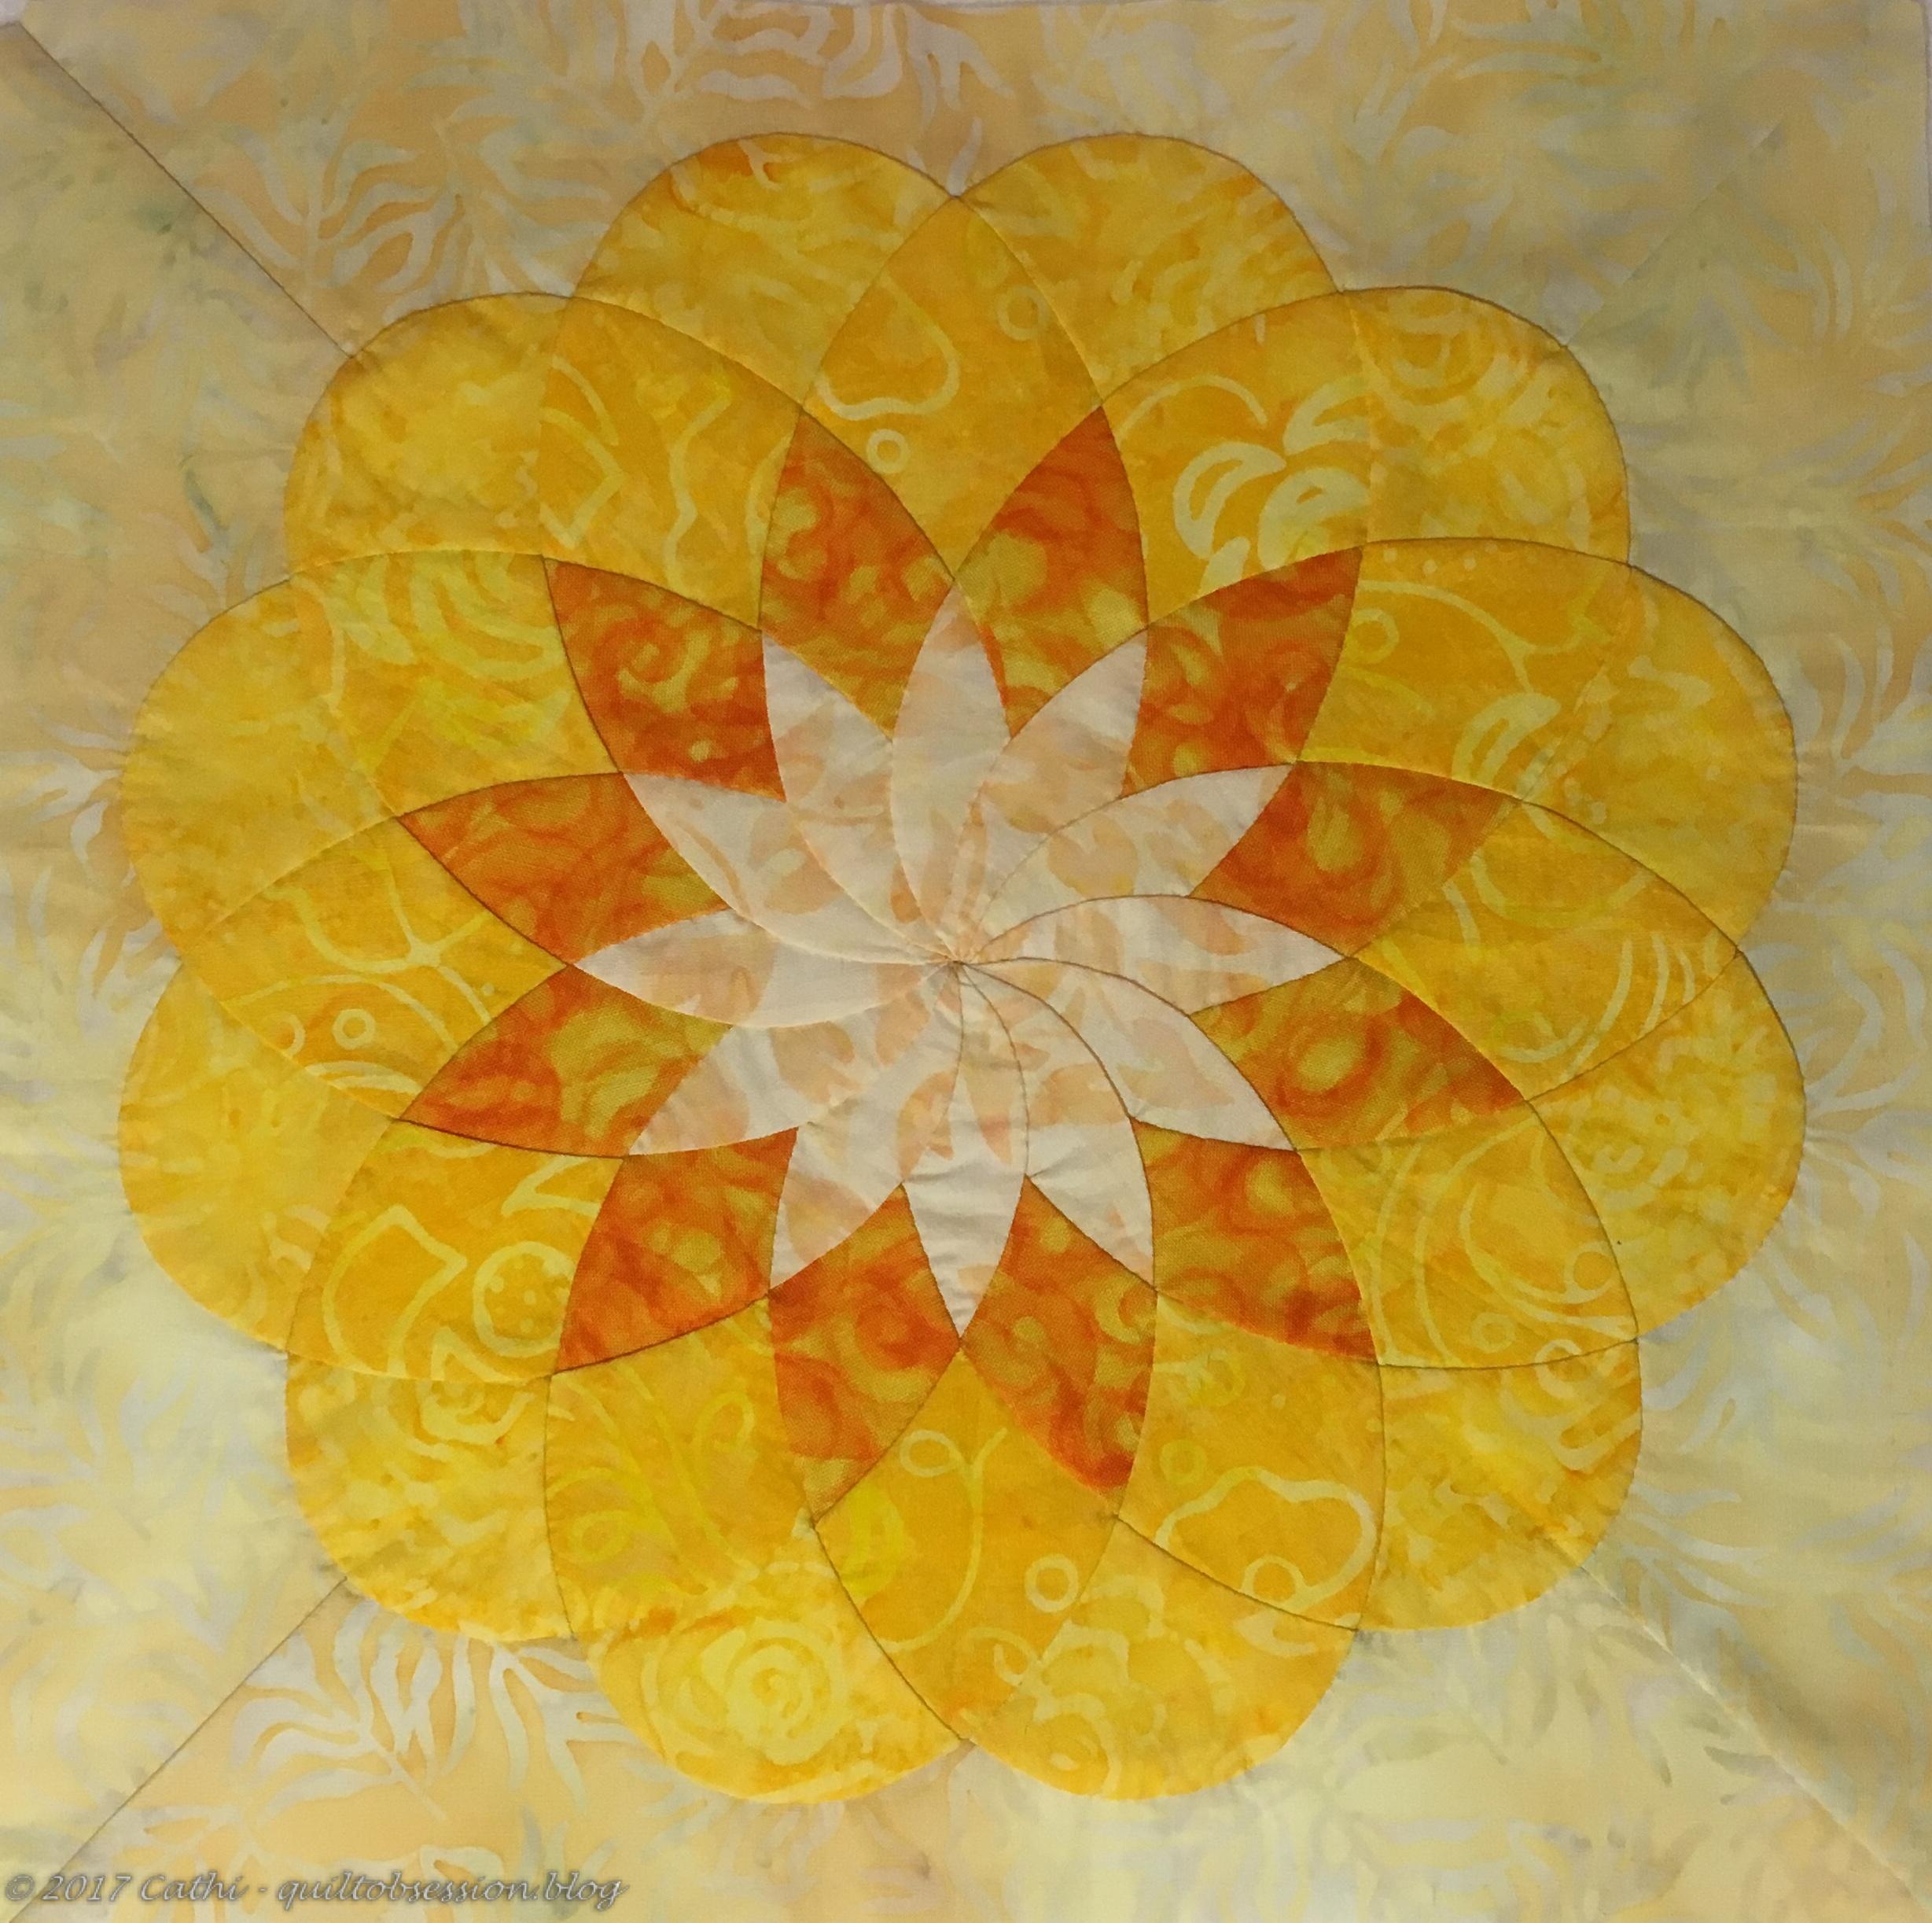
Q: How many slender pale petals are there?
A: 12